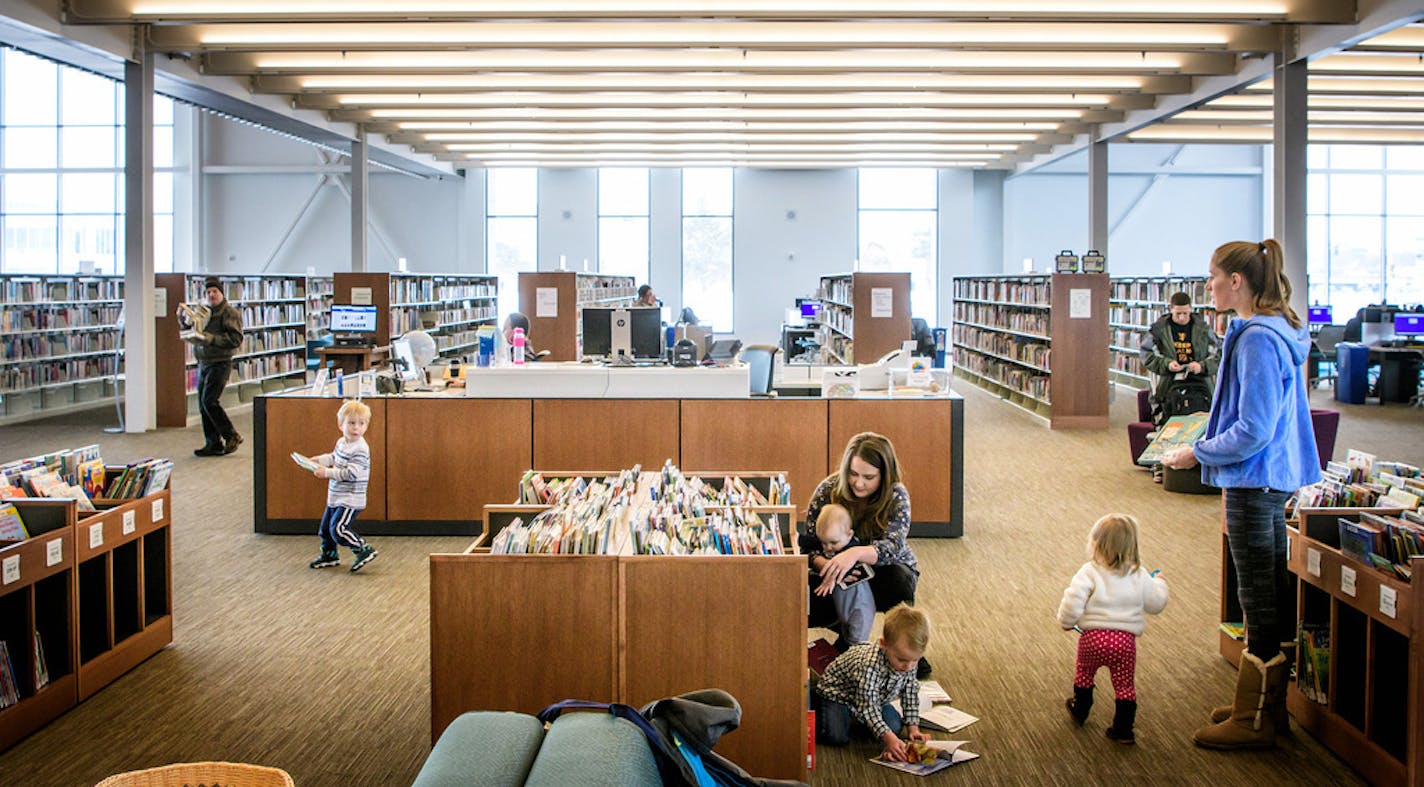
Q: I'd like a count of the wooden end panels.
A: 5